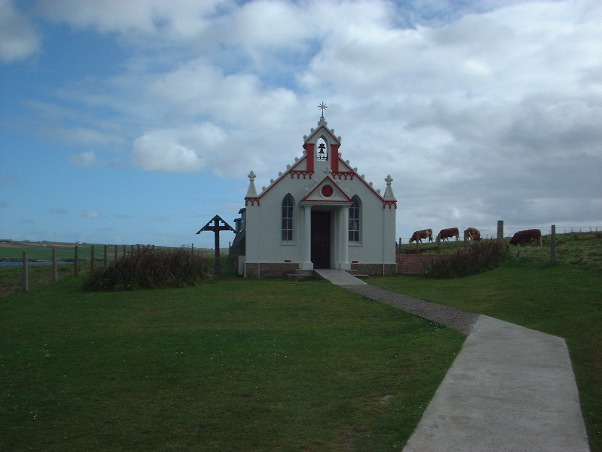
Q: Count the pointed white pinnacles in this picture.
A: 2